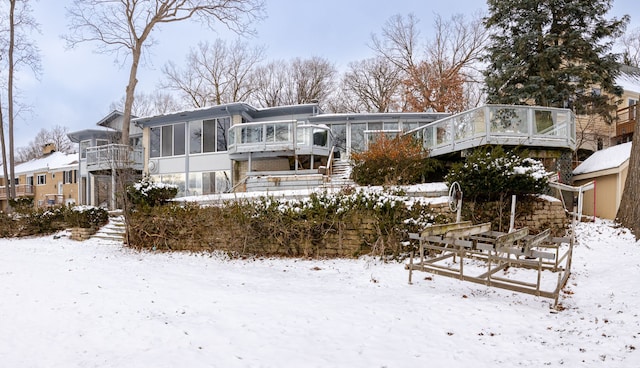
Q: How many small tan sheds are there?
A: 1